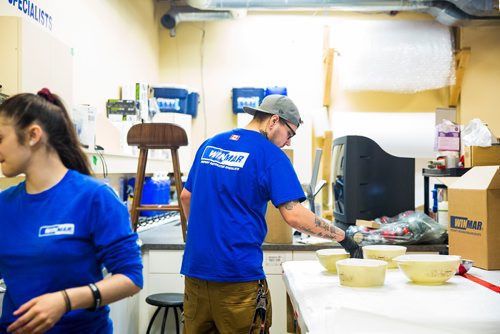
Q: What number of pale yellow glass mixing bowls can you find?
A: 4